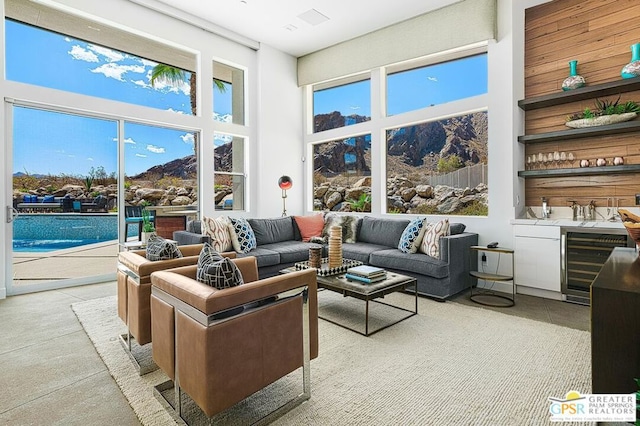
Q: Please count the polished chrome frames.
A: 2